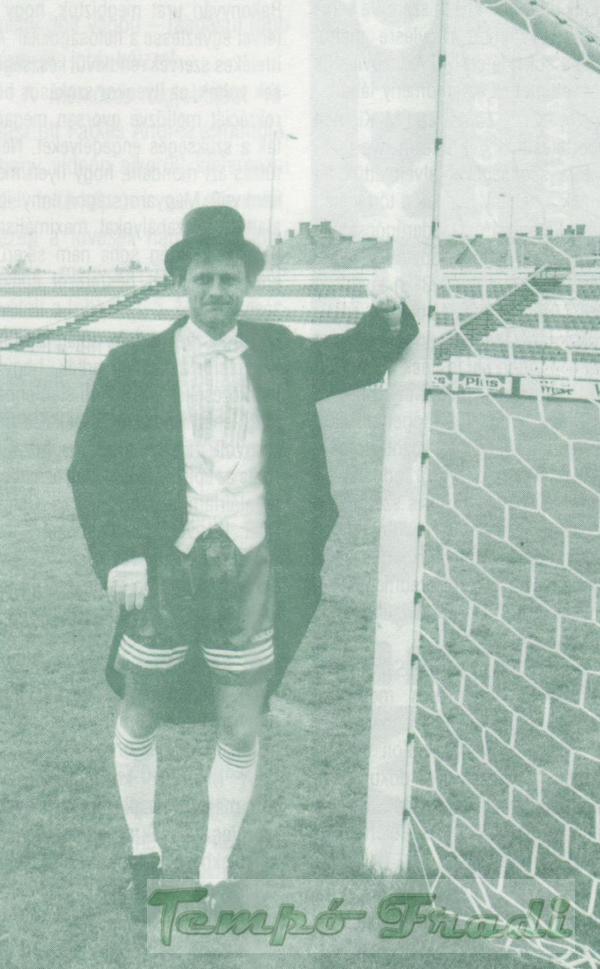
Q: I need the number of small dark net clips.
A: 14